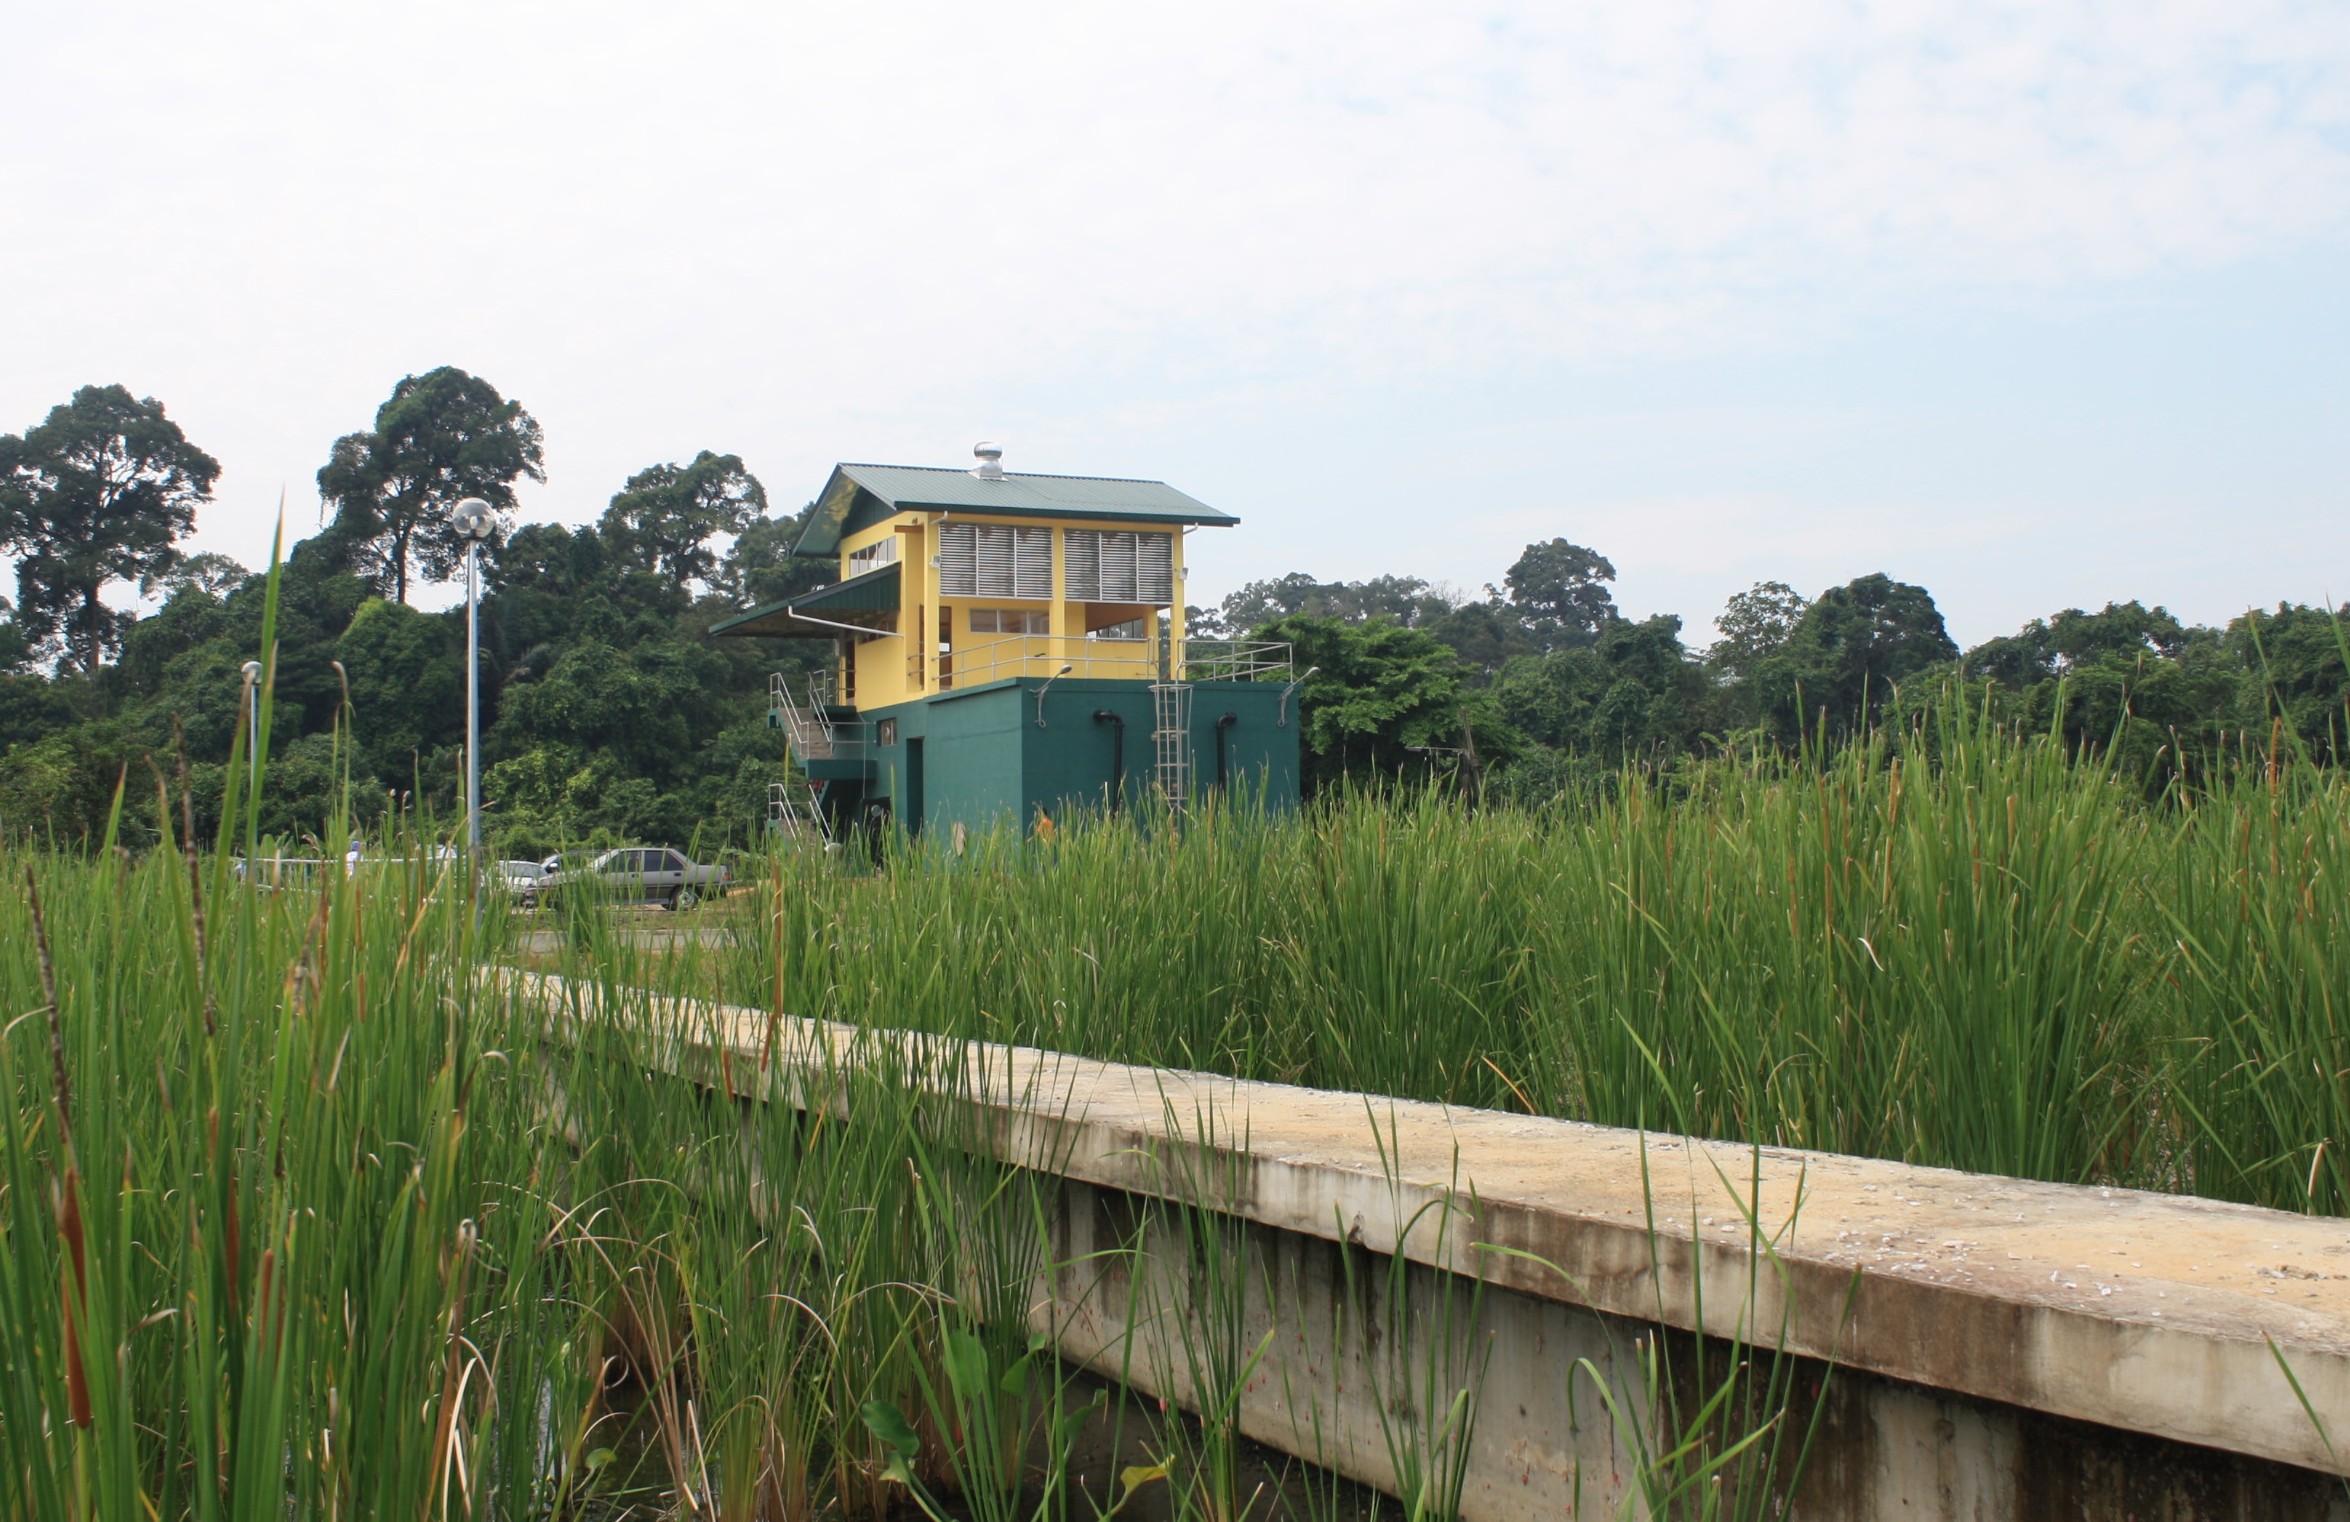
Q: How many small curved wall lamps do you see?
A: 2